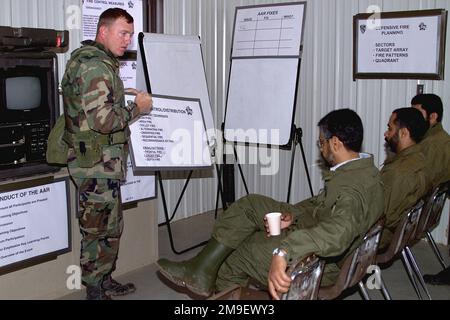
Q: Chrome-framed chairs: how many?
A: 4